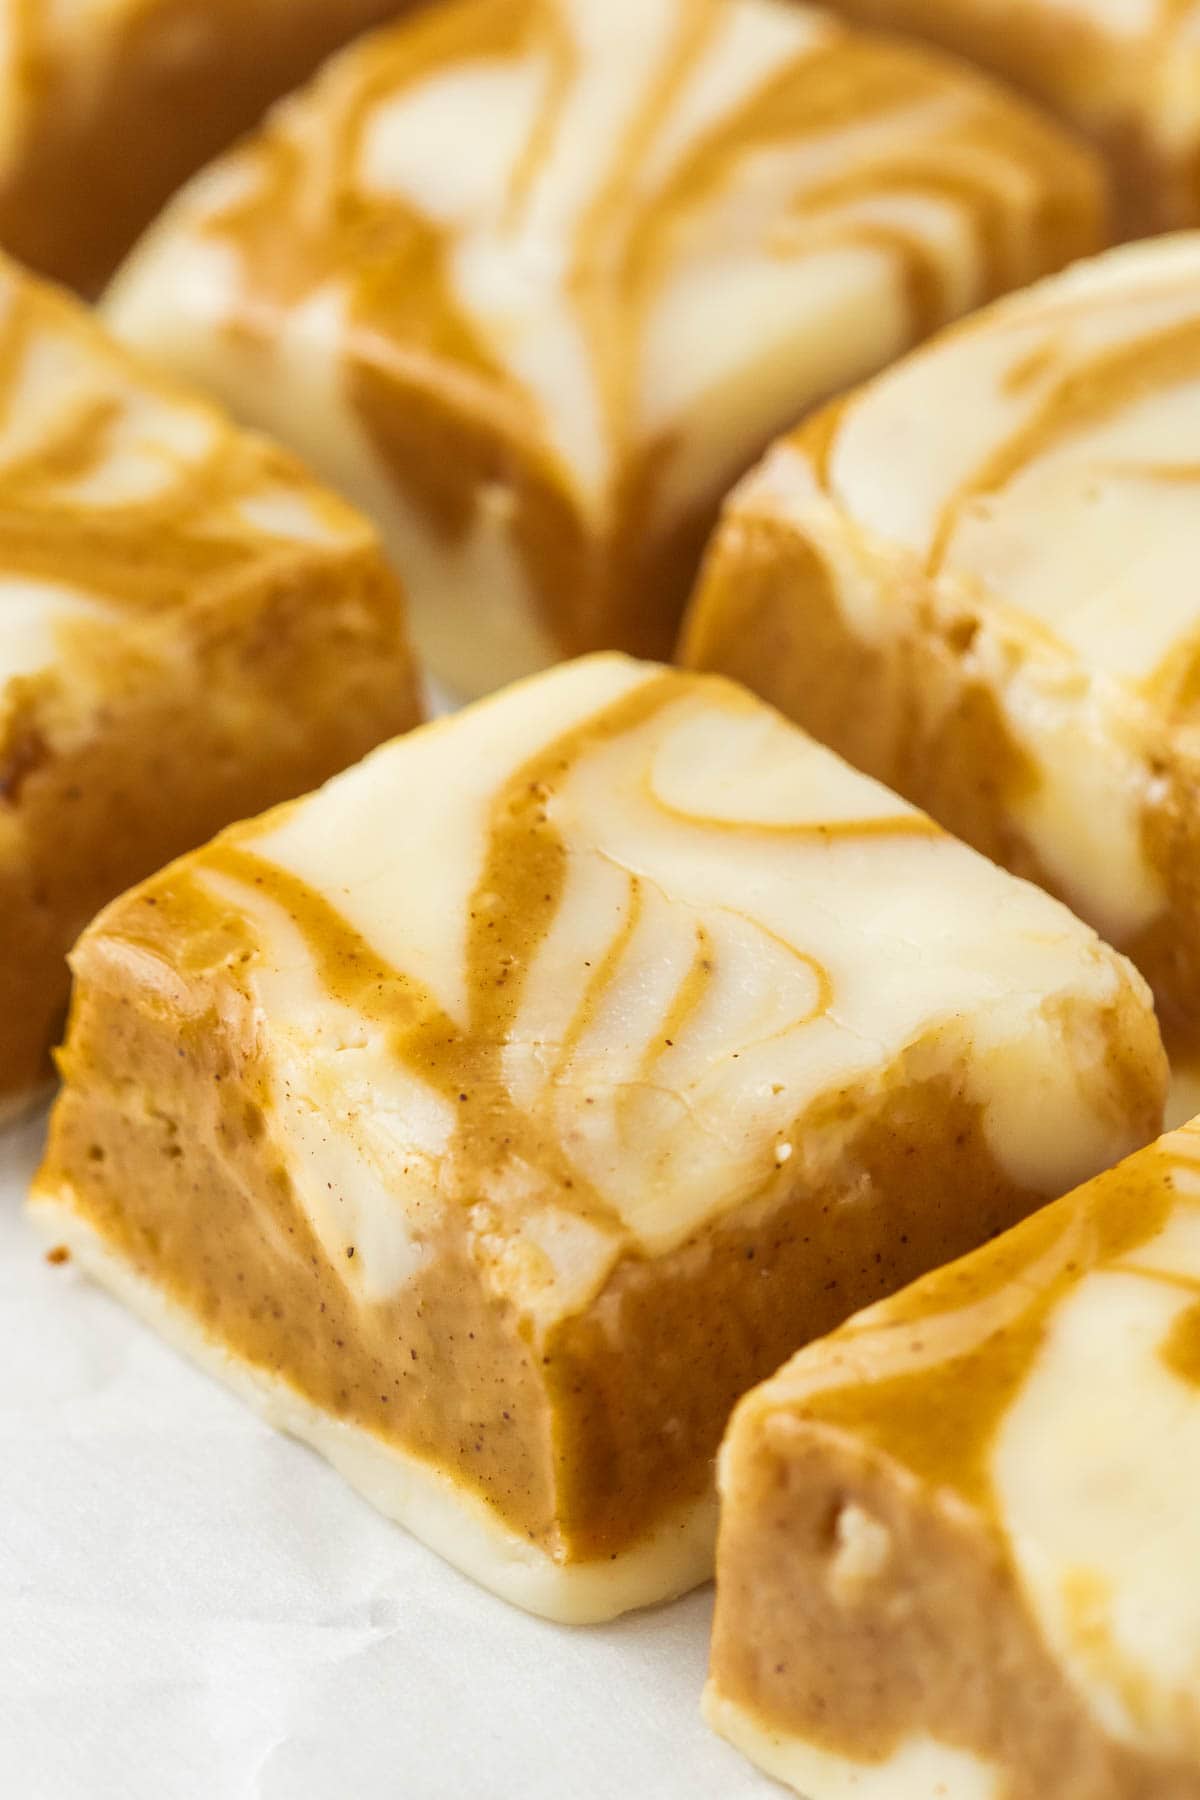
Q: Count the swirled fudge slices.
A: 7